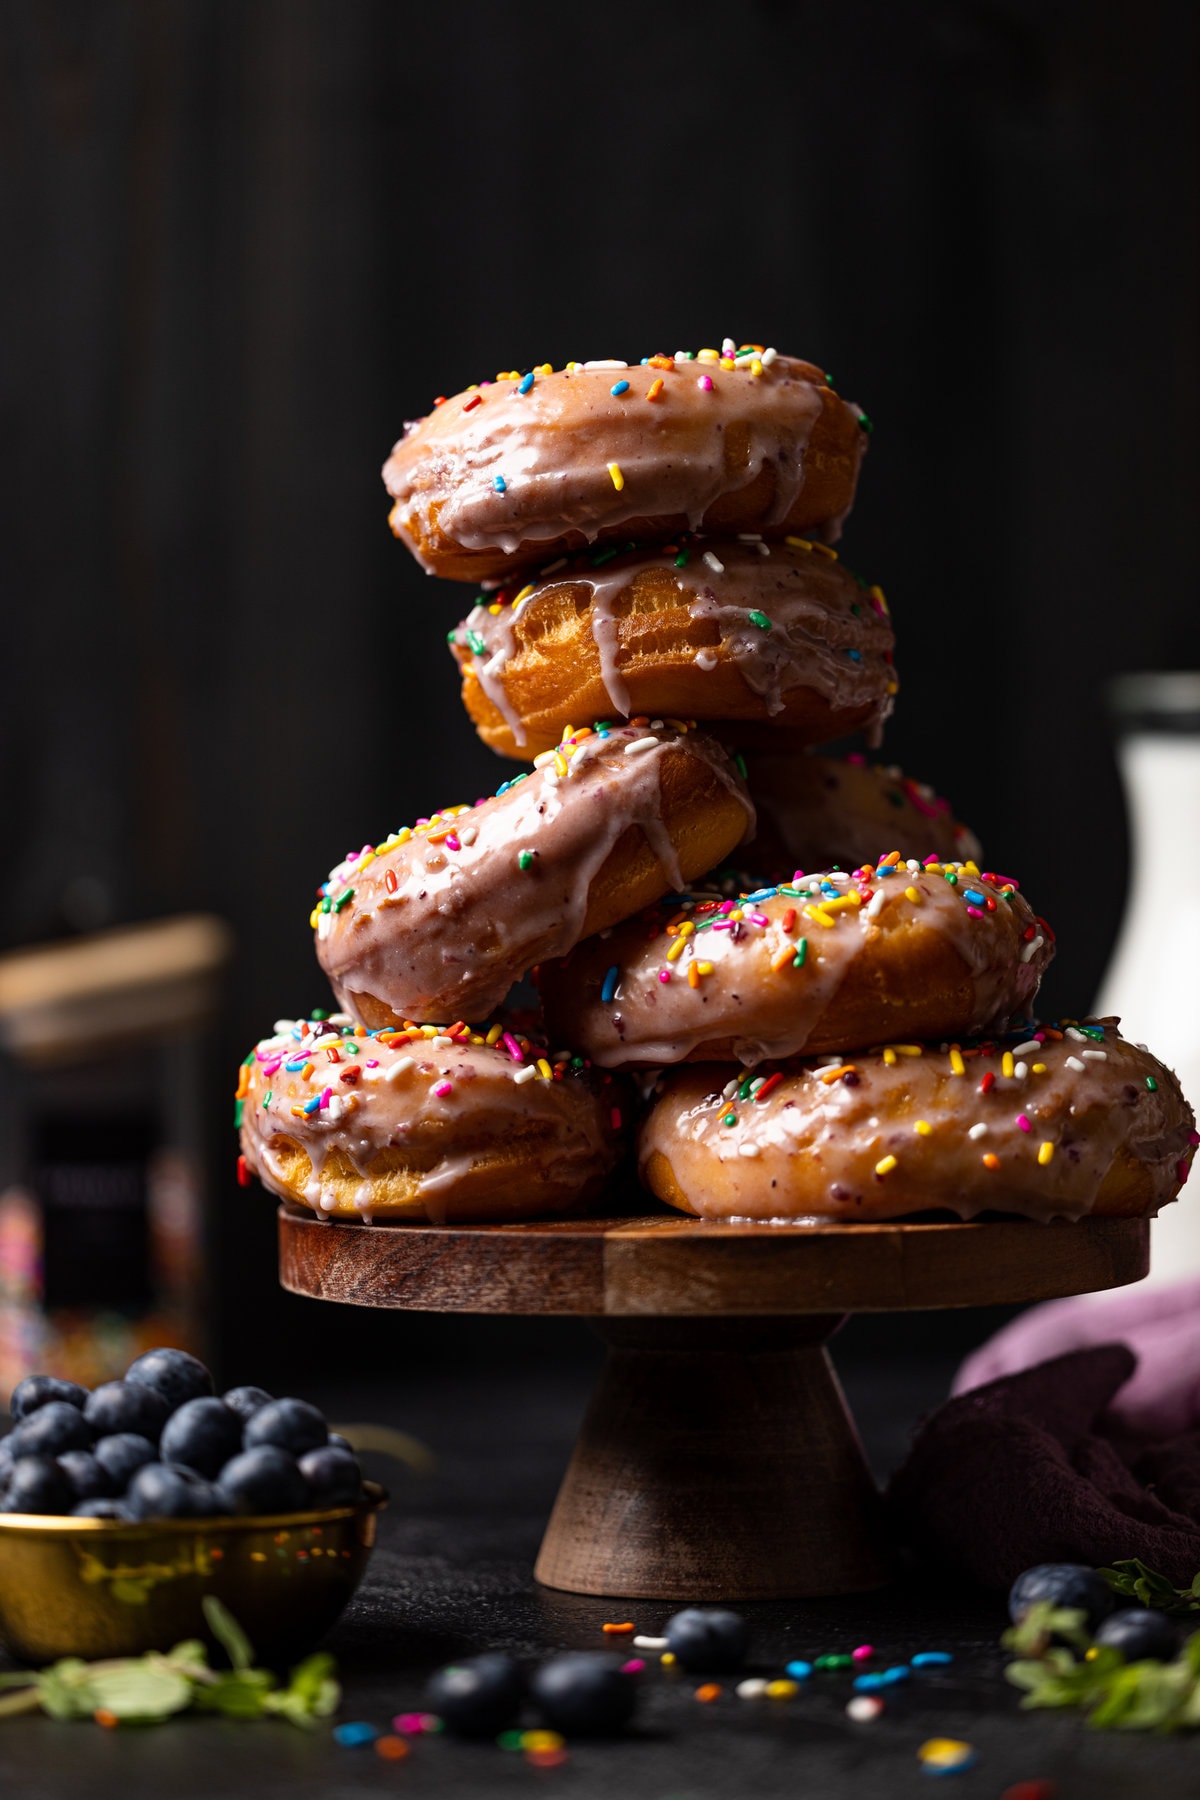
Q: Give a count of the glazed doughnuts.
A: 7